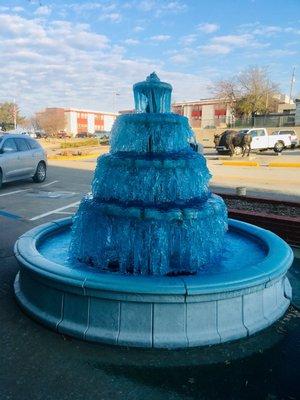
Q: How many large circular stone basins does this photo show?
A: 1